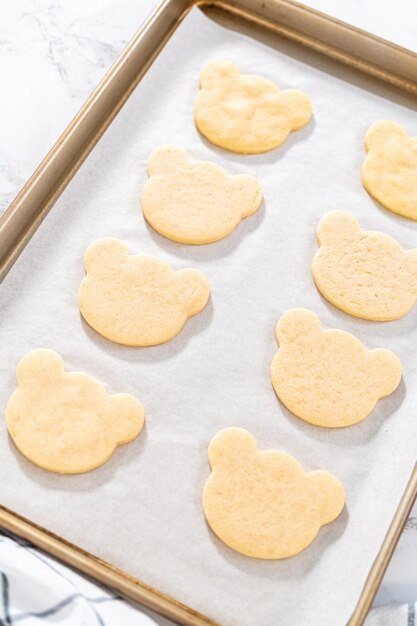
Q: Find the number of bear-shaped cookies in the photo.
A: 8